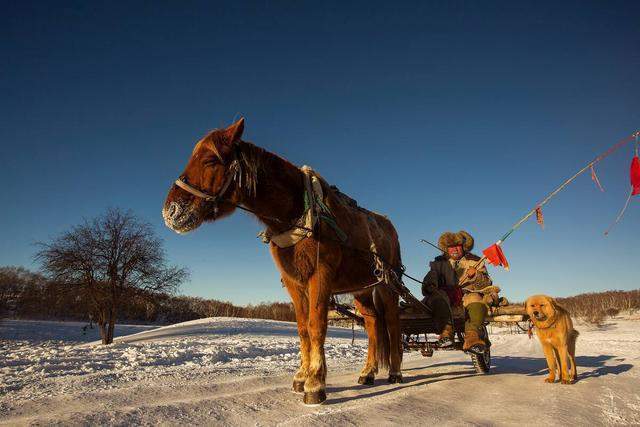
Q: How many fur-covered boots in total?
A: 2